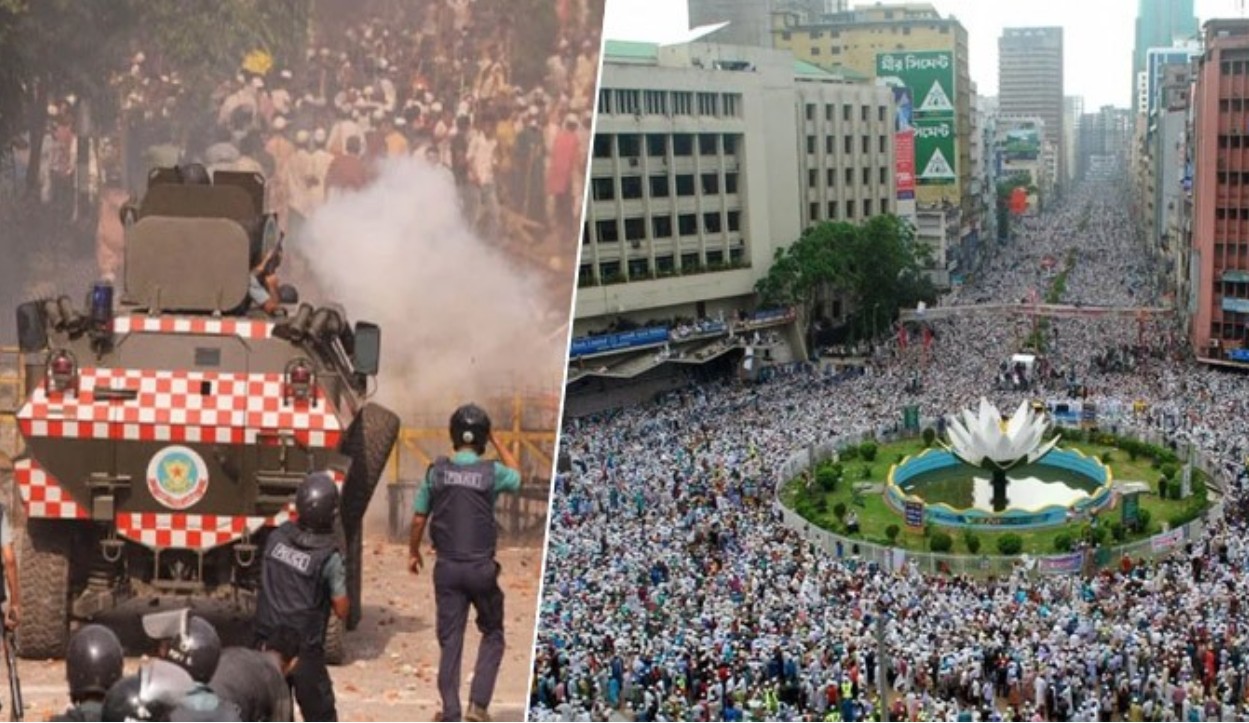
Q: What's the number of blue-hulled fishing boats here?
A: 0